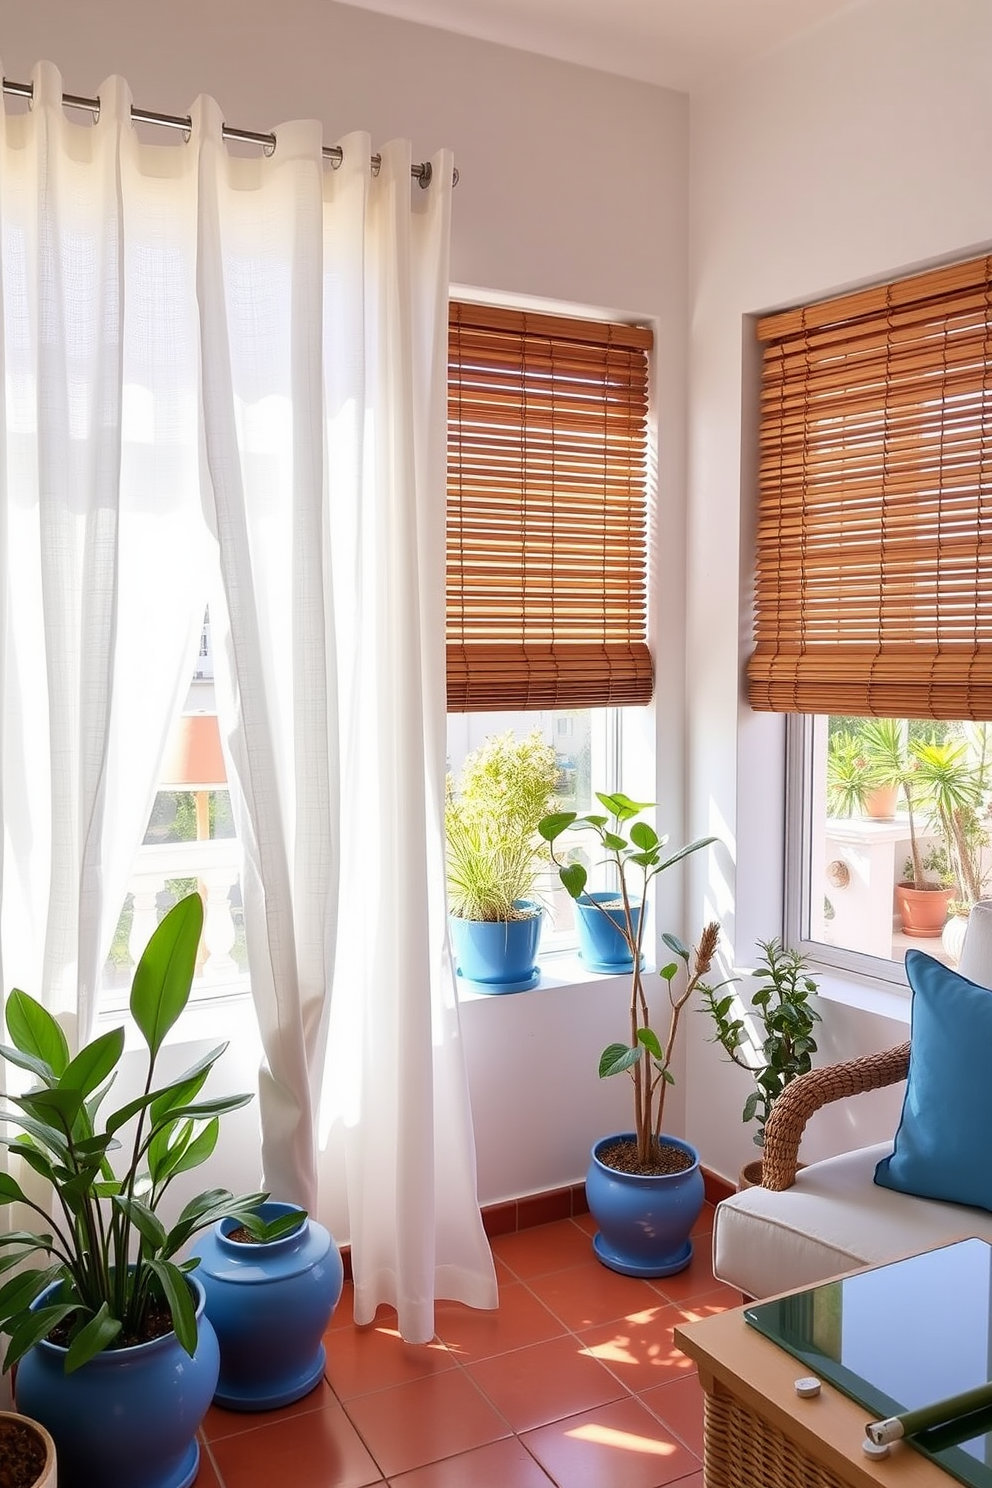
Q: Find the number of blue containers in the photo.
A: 5